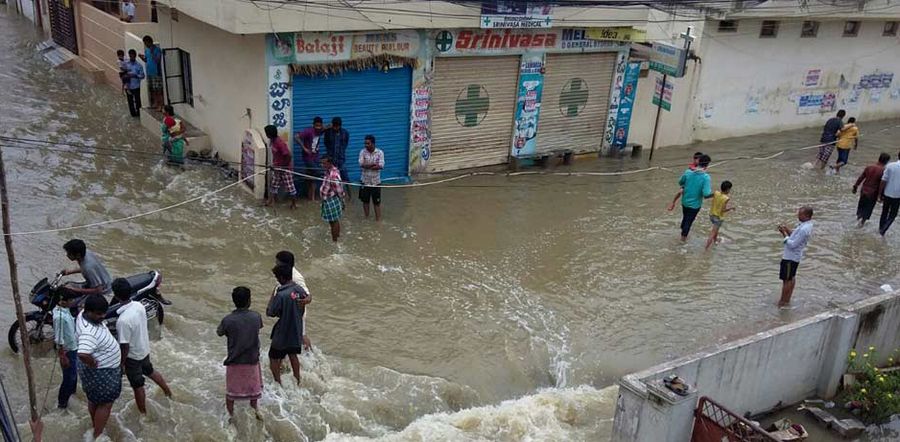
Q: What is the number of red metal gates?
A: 1